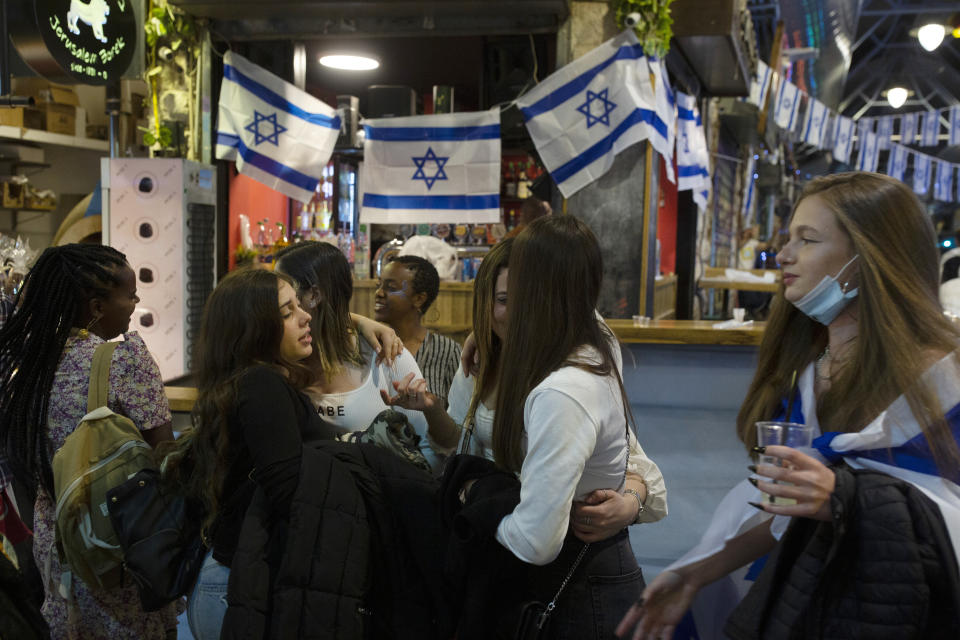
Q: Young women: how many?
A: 7